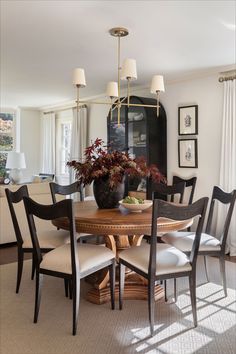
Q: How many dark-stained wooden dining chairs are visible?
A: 7